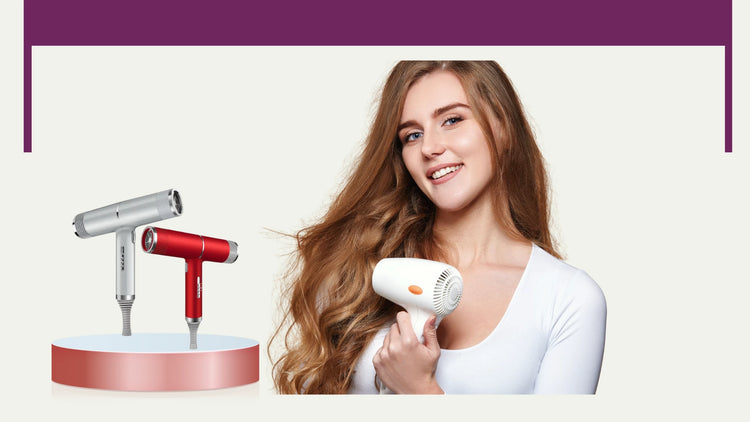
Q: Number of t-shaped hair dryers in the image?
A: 2